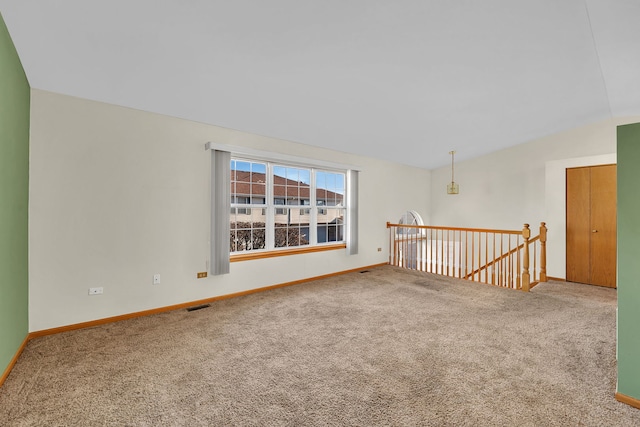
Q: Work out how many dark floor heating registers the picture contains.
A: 2